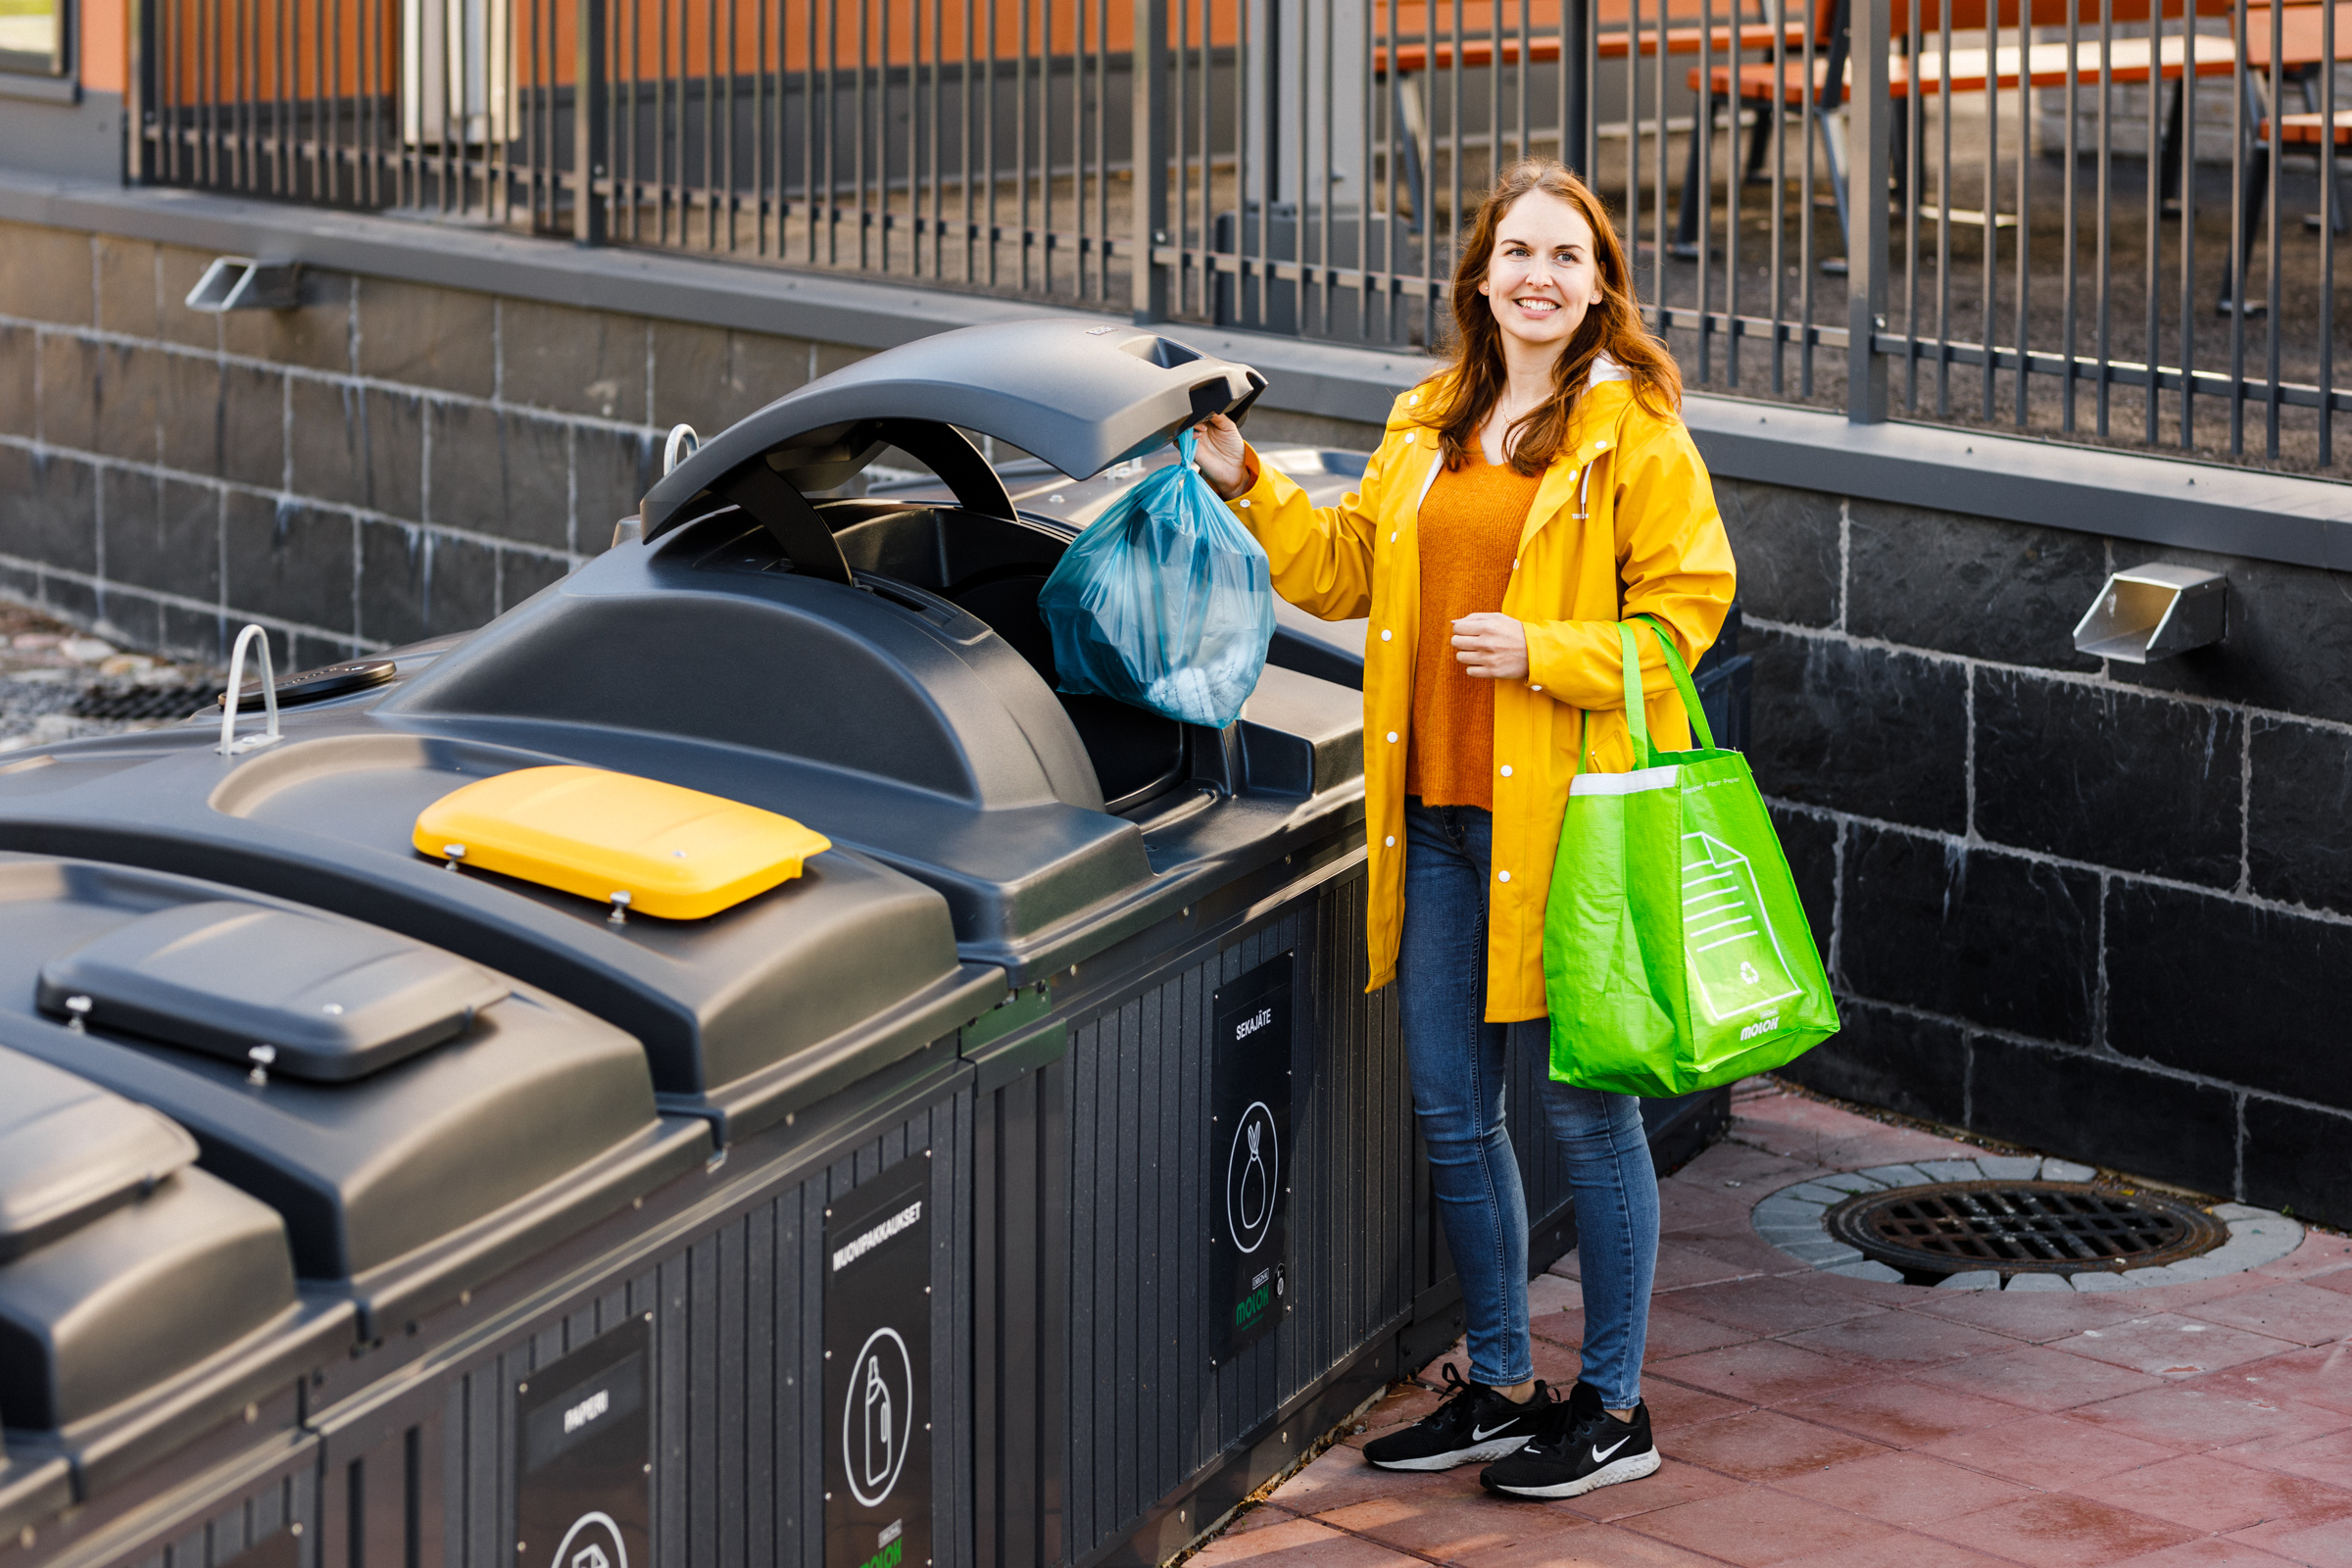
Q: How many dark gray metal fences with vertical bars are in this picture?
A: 1